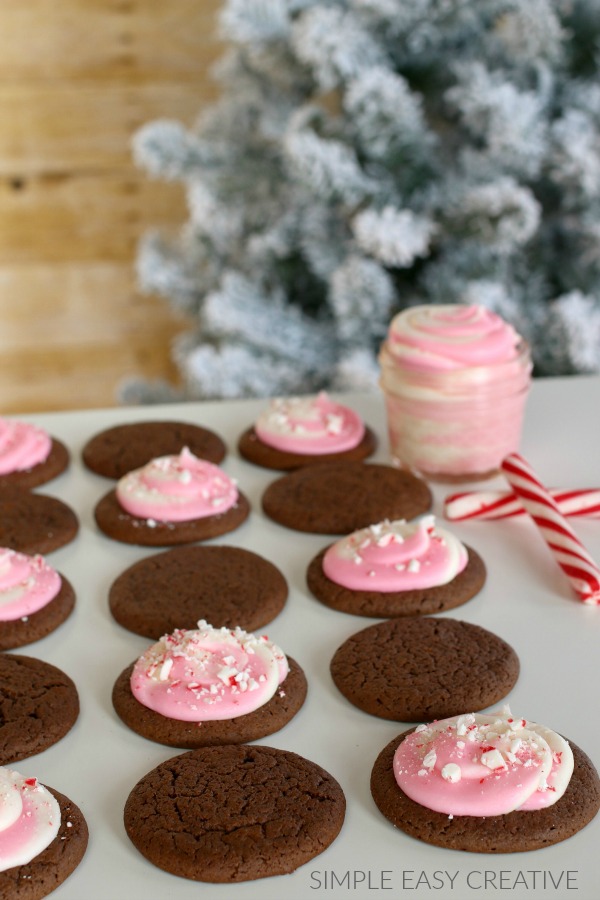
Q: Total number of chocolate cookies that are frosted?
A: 8